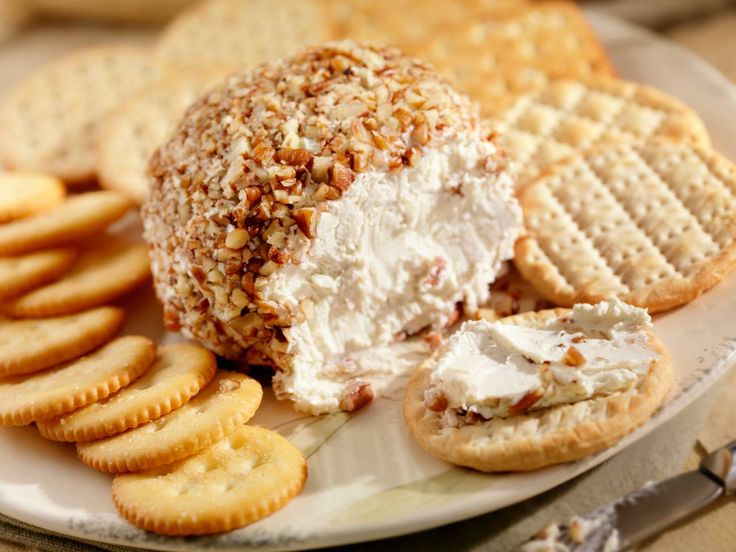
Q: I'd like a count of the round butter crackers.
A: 9